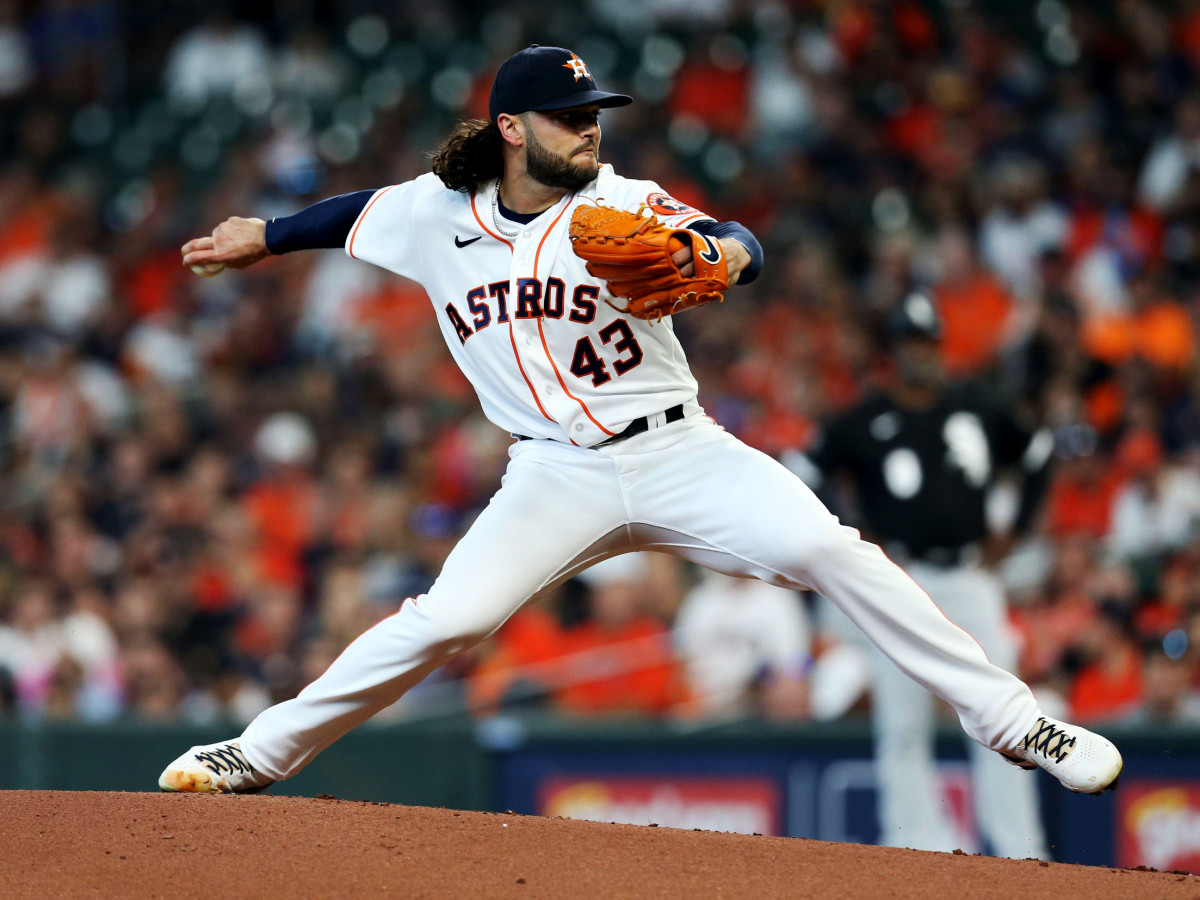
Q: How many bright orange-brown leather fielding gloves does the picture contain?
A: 1